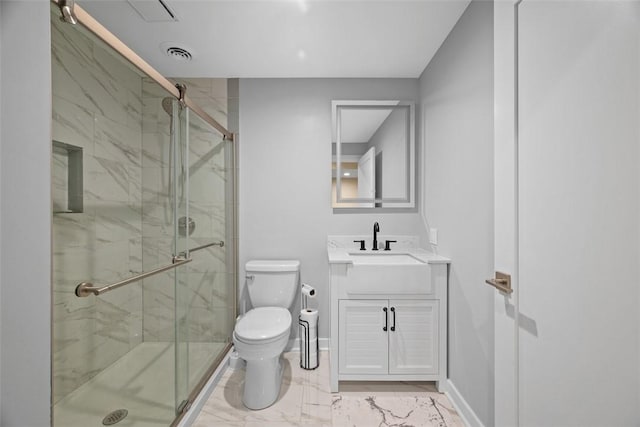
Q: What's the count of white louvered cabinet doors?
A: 2